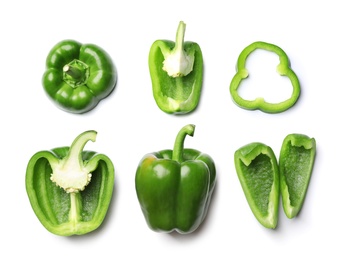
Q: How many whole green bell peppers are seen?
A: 2